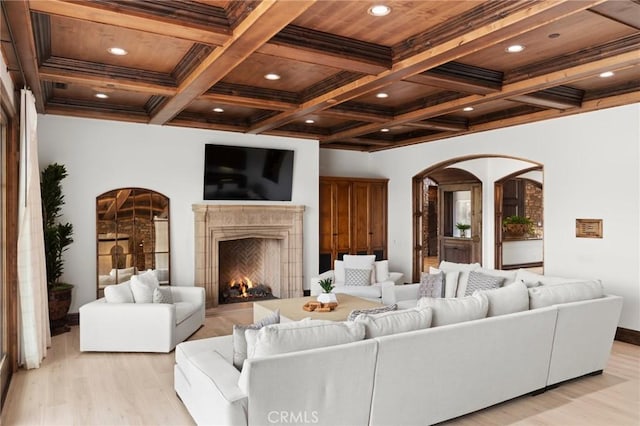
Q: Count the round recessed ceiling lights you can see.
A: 11